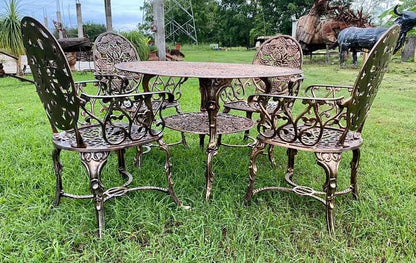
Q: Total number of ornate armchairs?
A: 4